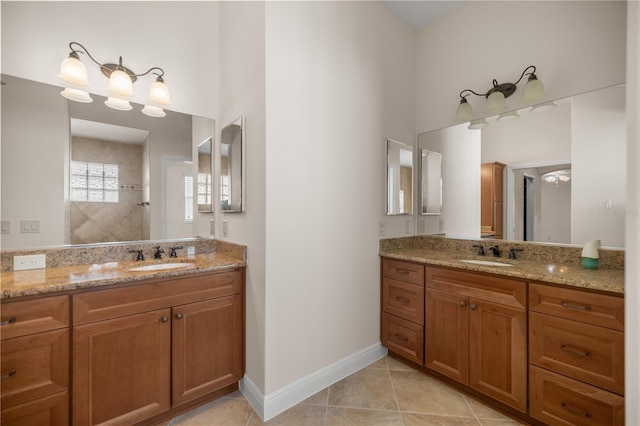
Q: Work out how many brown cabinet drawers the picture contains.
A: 9